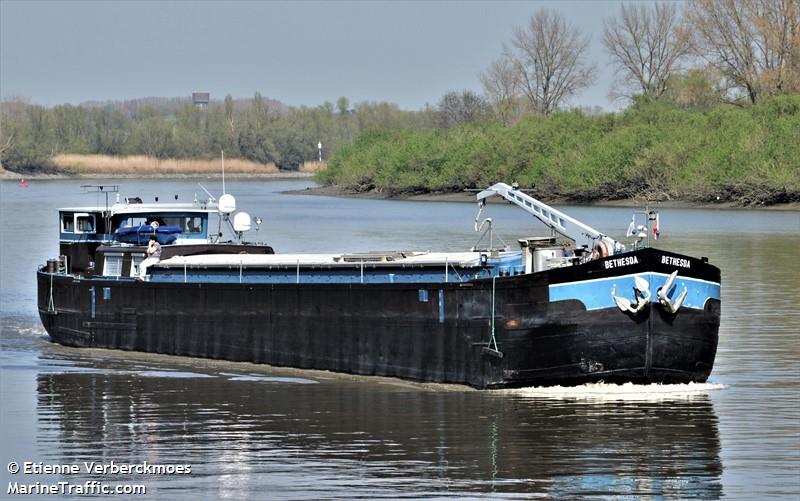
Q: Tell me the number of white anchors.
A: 2